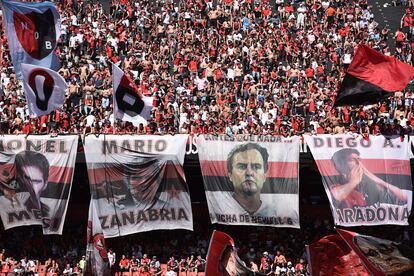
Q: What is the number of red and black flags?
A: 1